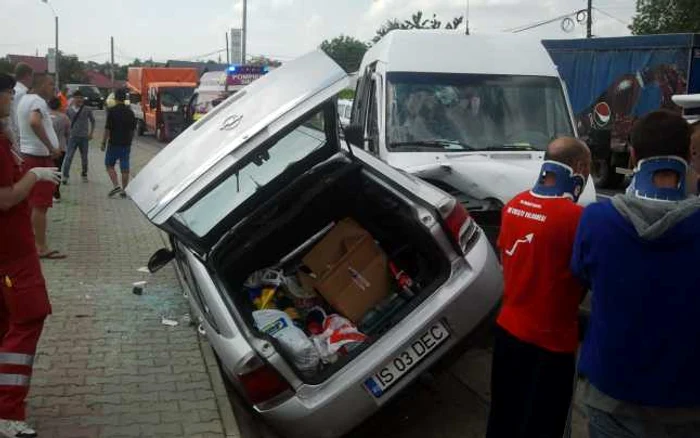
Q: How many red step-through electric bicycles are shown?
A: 0